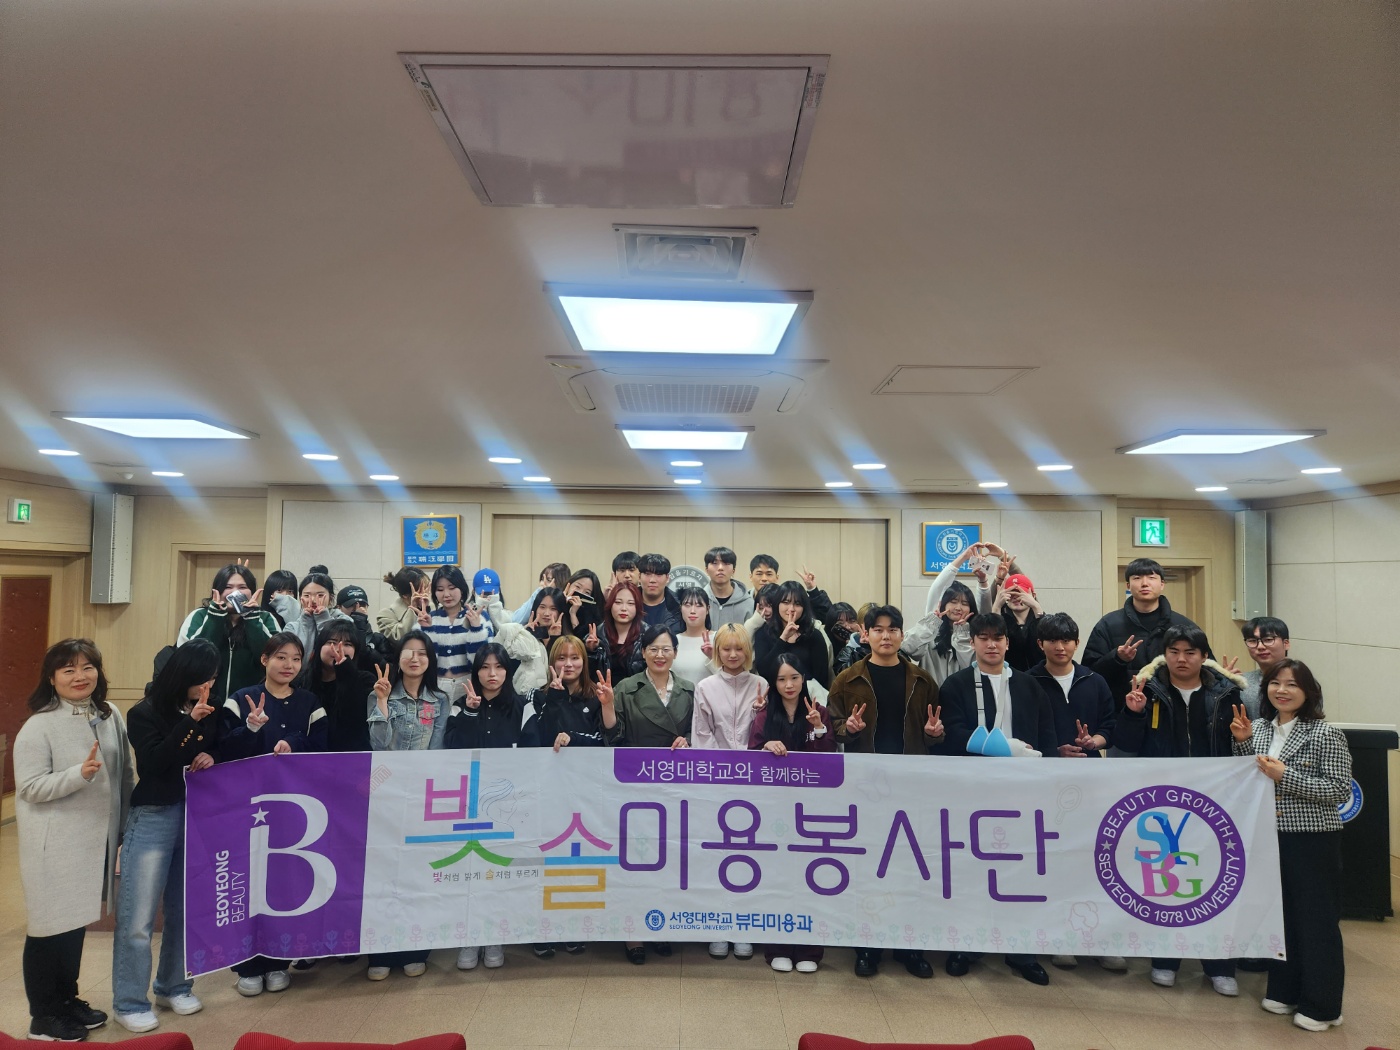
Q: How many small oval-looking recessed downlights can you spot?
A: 14